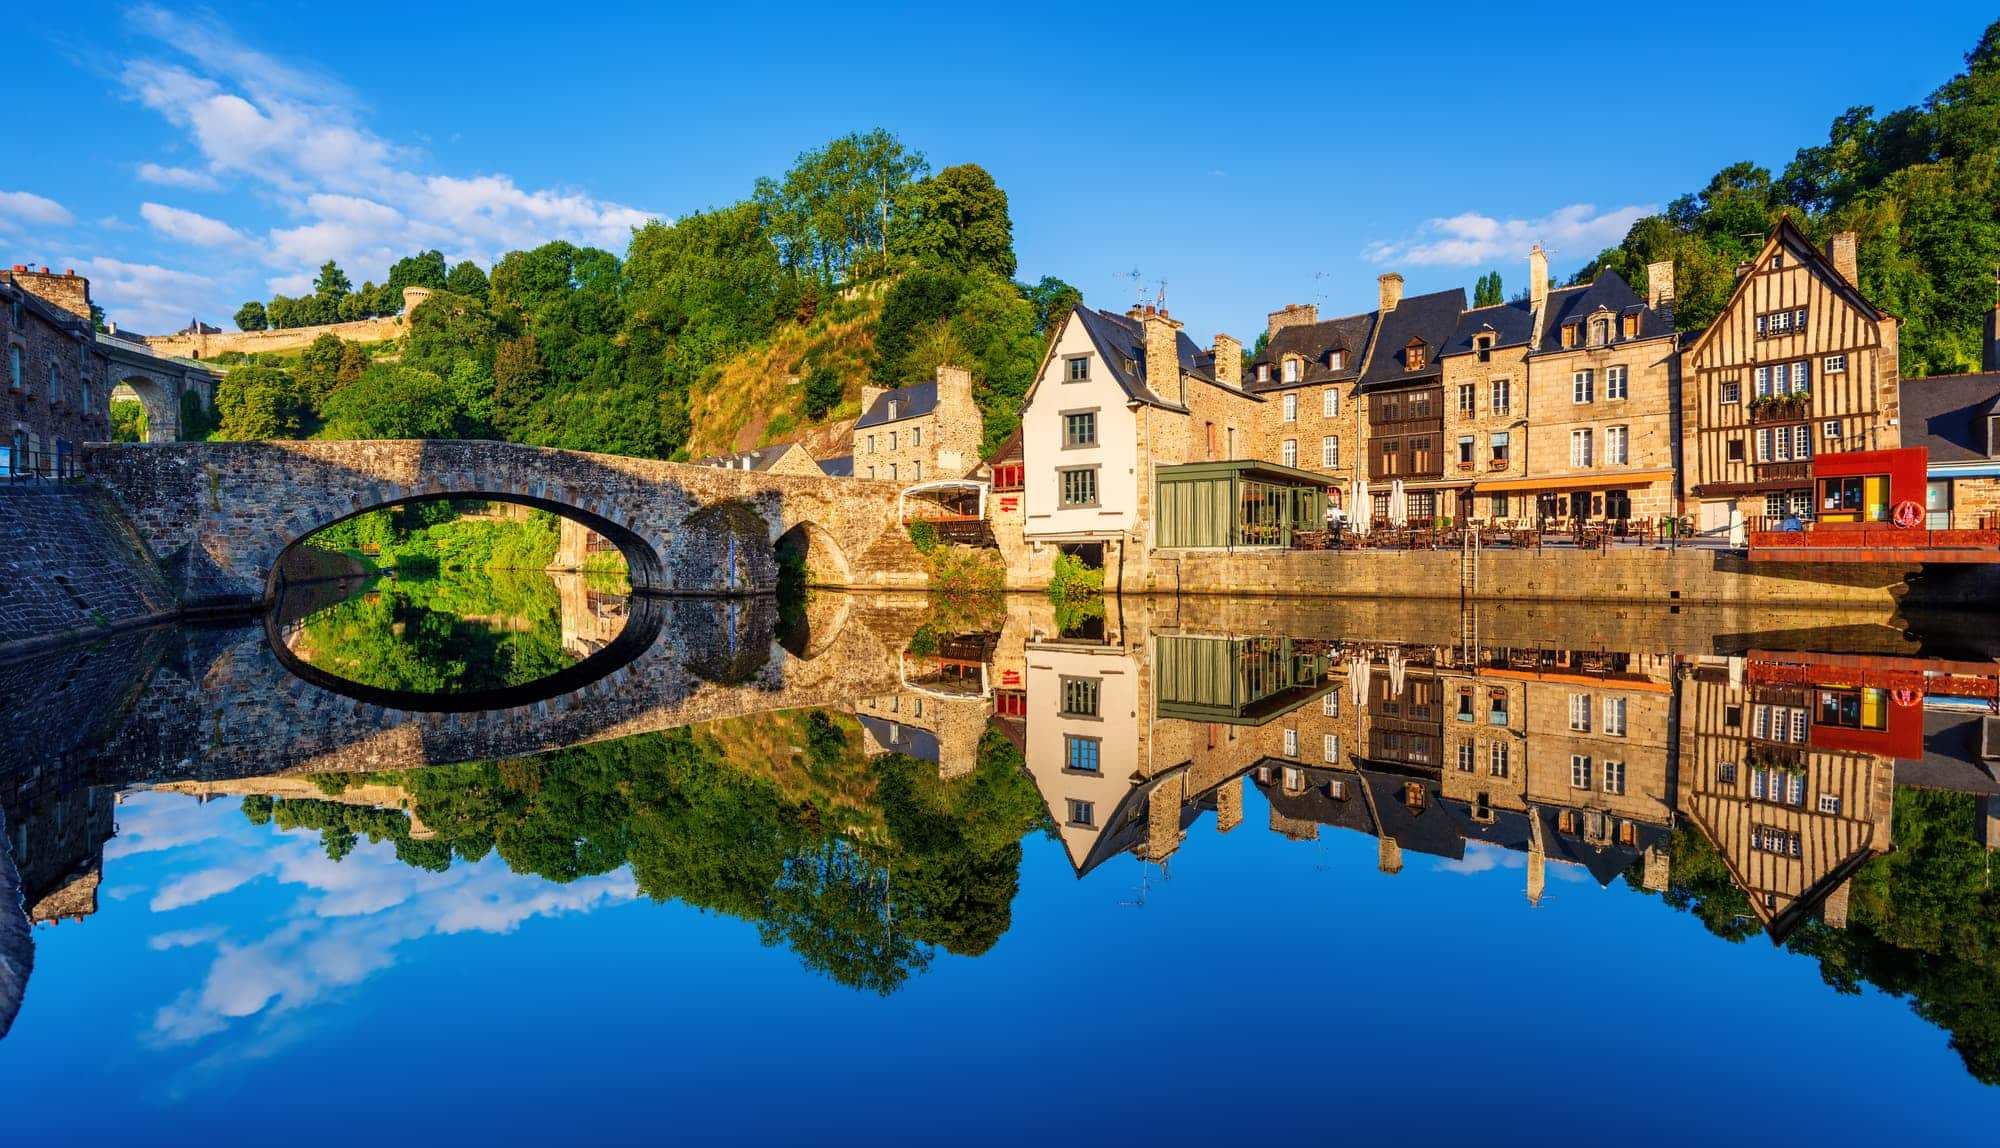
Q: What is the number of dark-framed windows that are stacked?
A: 3